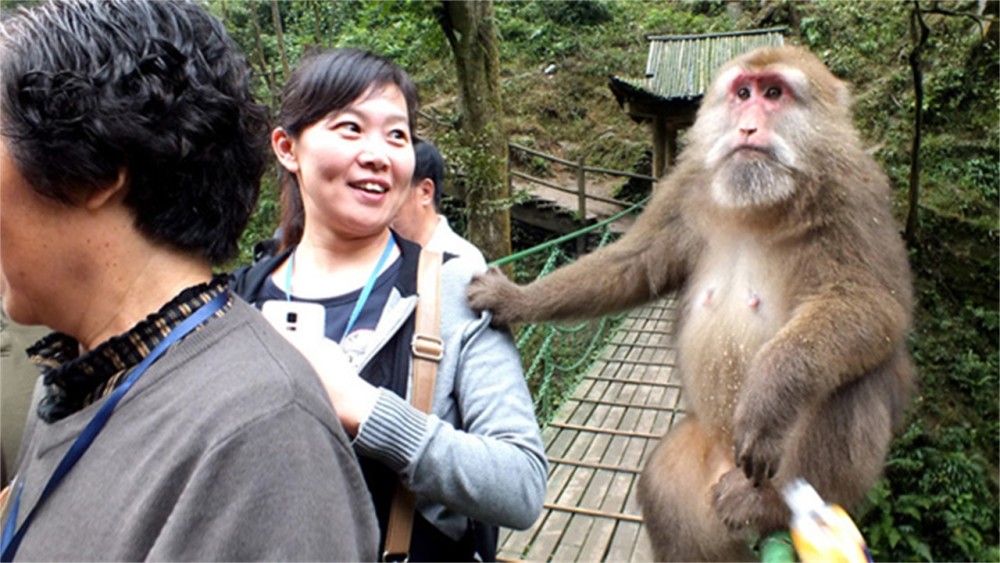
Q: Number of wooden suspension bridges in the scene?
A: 1